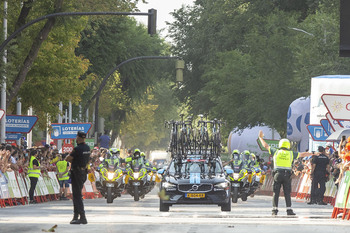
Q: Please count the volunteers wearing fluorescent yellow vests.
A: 2